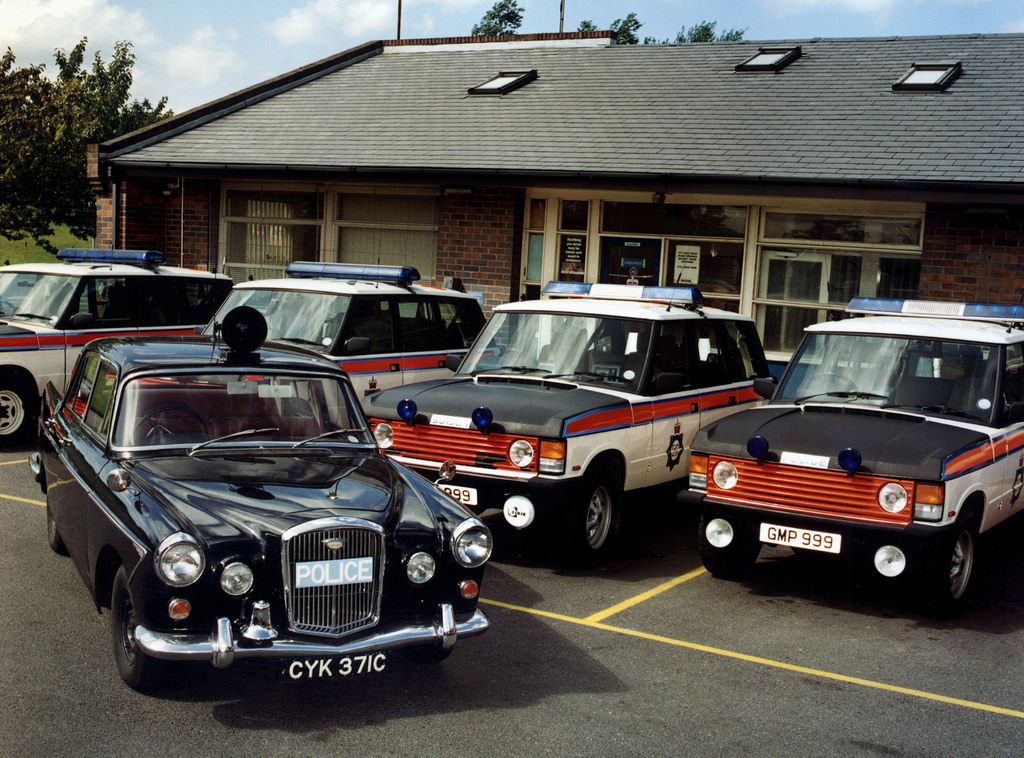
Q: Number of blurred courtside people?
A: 0